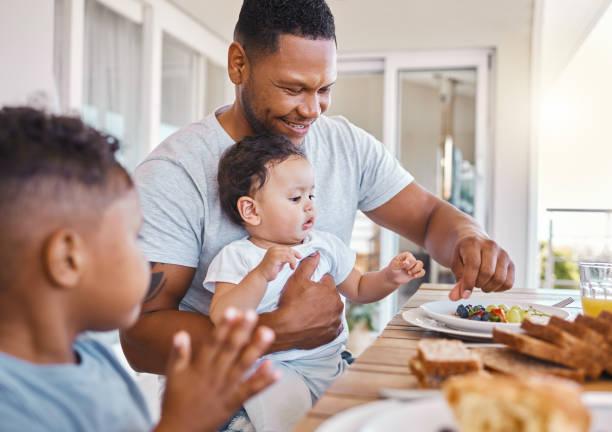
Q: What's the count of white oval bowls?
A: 1